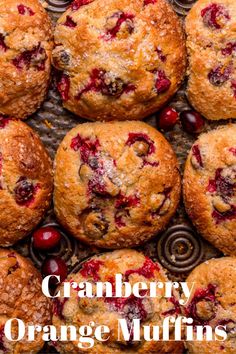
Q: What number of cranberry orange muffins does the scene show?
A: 9